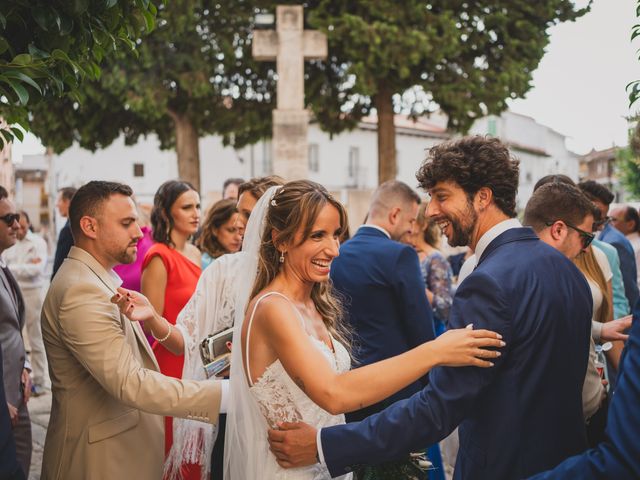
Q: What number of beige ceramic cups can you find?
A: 0